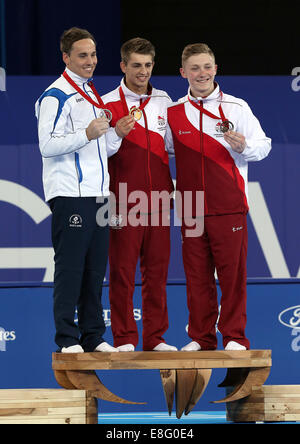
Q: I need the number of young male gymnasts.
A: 3